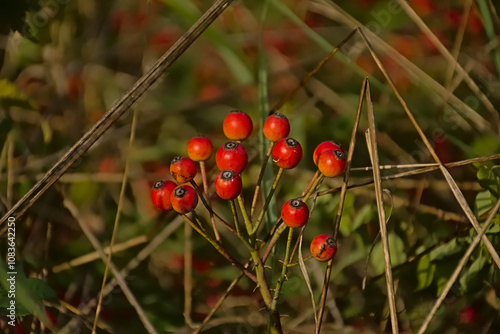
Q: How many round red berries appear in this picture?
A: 13